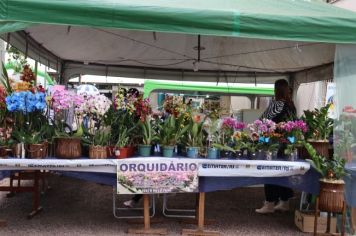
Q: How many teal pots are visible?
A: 4